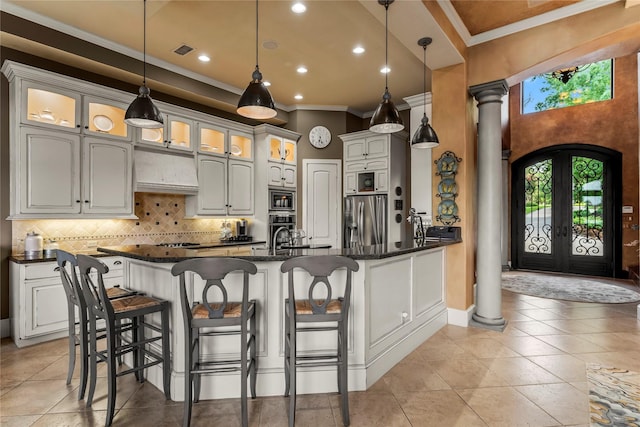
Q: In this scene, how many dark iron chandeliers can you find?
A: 1